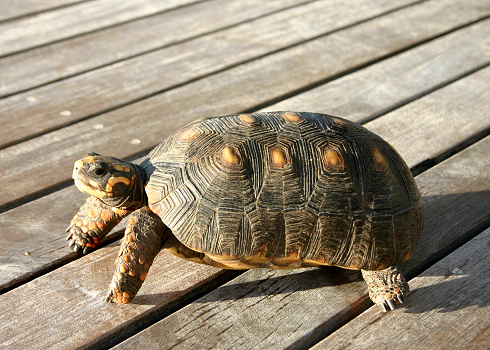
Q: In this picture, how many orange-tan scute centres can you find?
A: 8